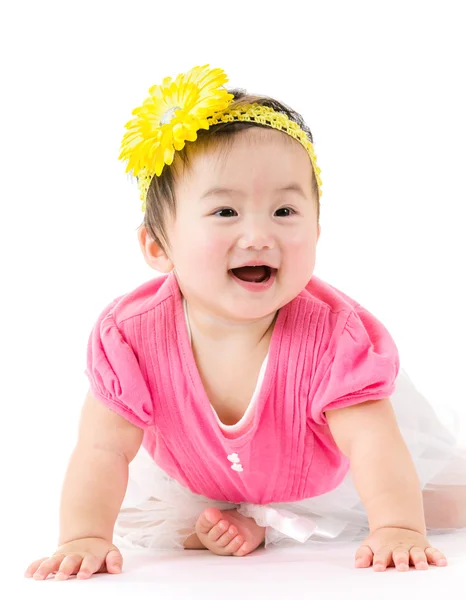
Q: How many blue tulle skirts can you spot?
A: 0